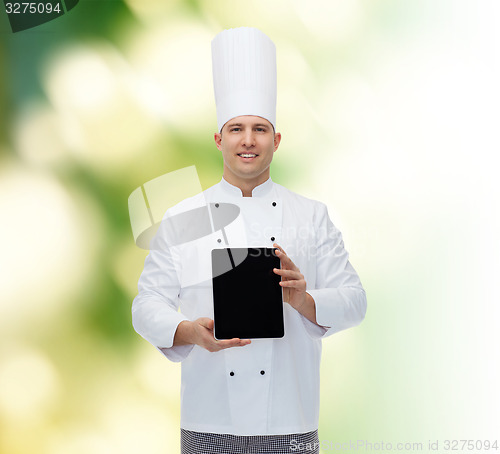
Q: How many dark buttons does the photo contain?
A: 6